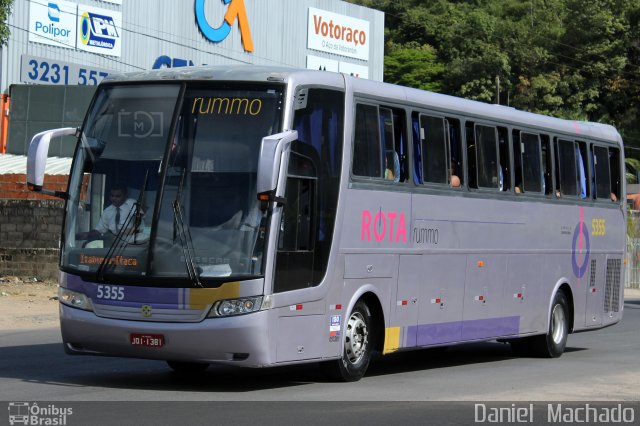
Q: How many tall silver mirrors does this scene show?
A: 2